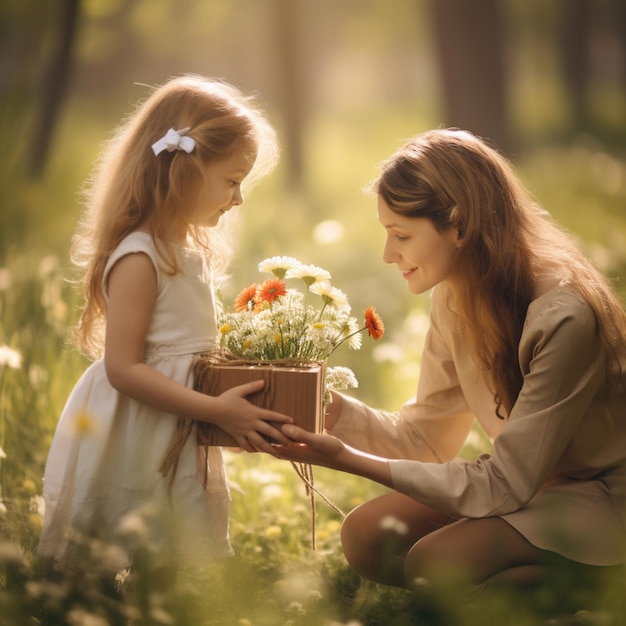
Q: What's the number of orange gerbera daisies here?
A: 3